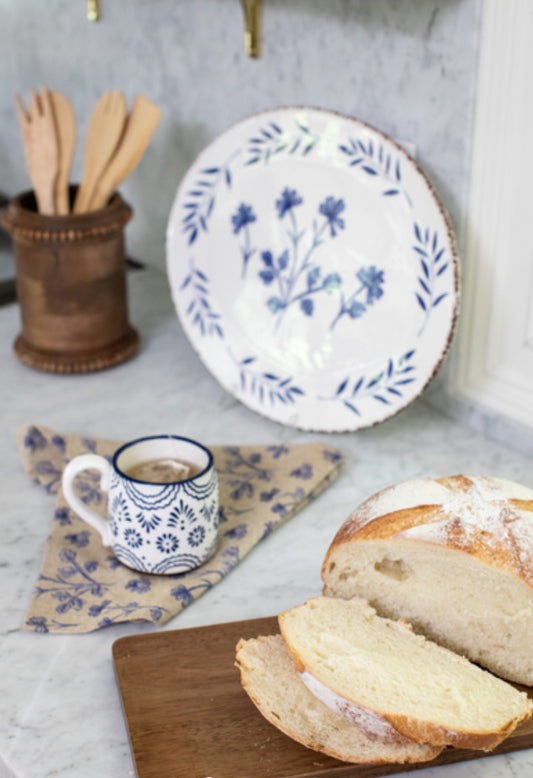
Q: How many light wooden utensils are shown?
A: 4